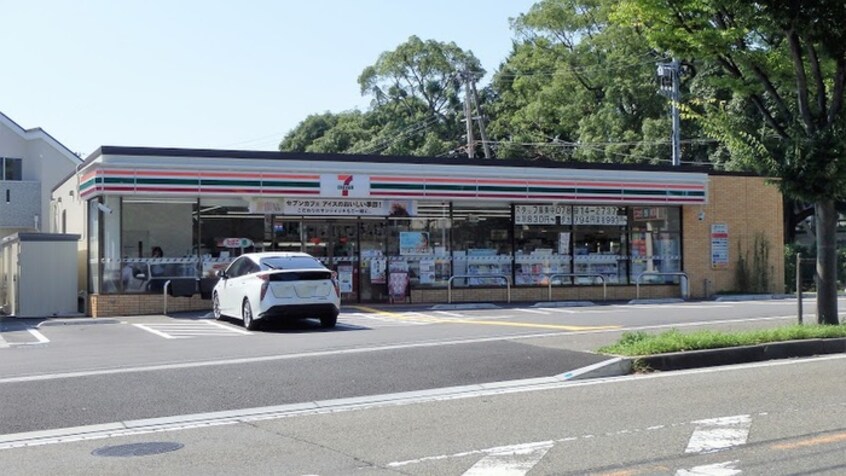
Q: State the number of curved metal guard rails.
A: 4